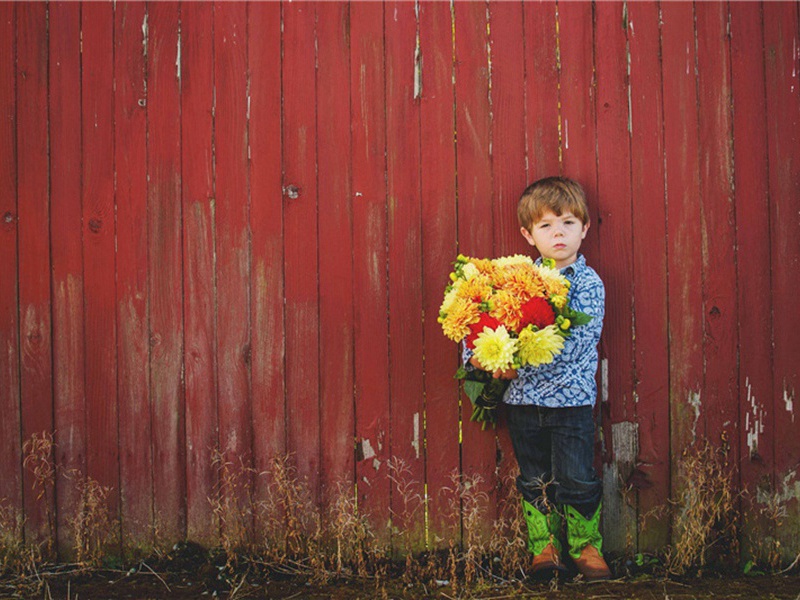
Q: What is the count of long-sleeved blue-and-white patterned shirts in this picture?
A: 1